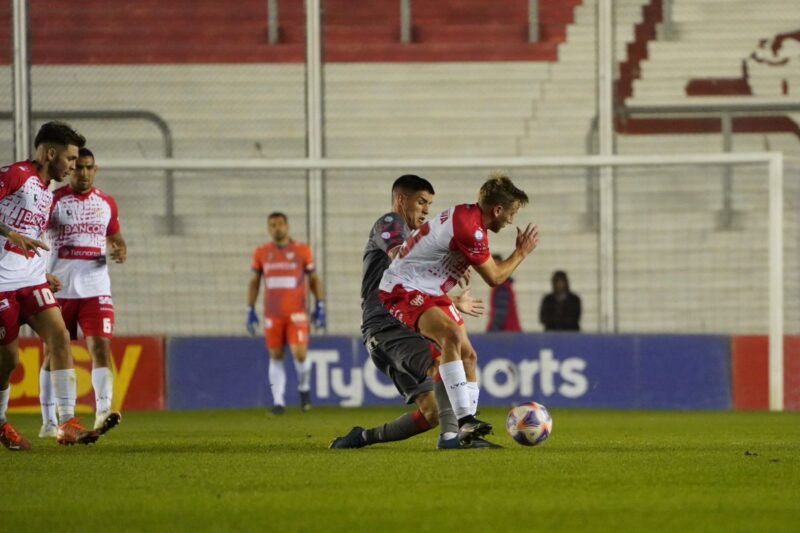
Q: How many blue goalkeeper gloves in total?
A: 2